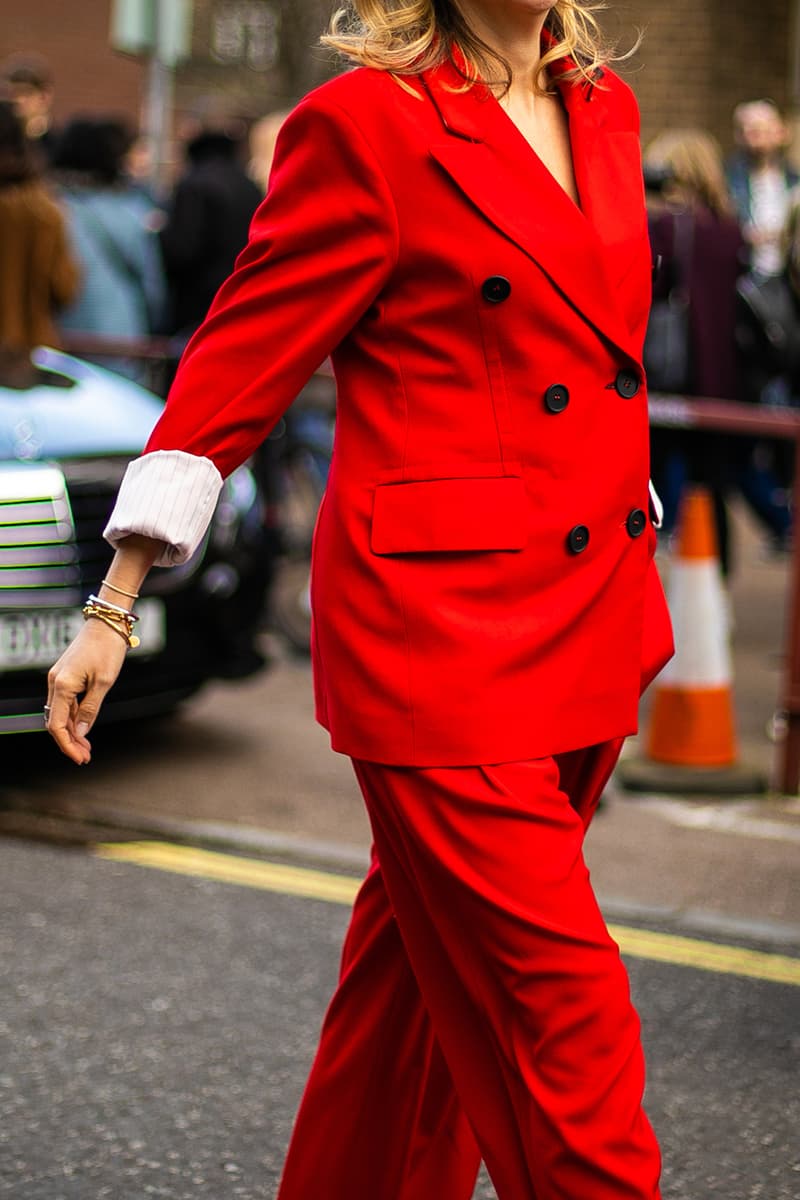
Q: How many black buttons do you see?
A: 5